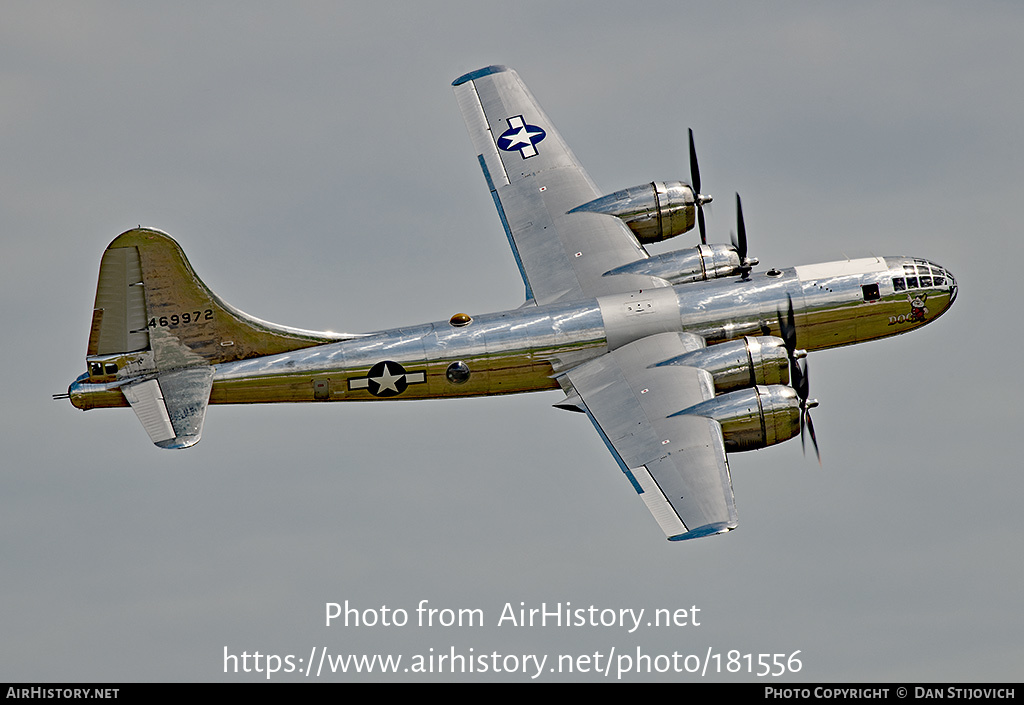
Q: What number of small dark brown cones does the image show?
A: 0